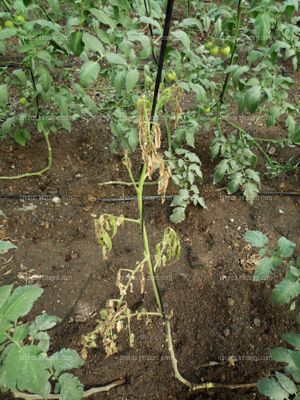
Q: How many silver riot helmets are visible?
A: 0